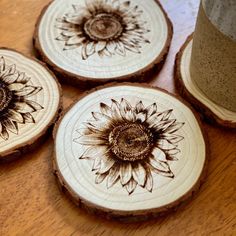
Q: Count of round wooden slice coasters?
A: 4